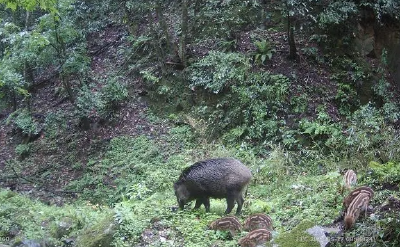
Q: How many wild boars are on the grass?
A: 7